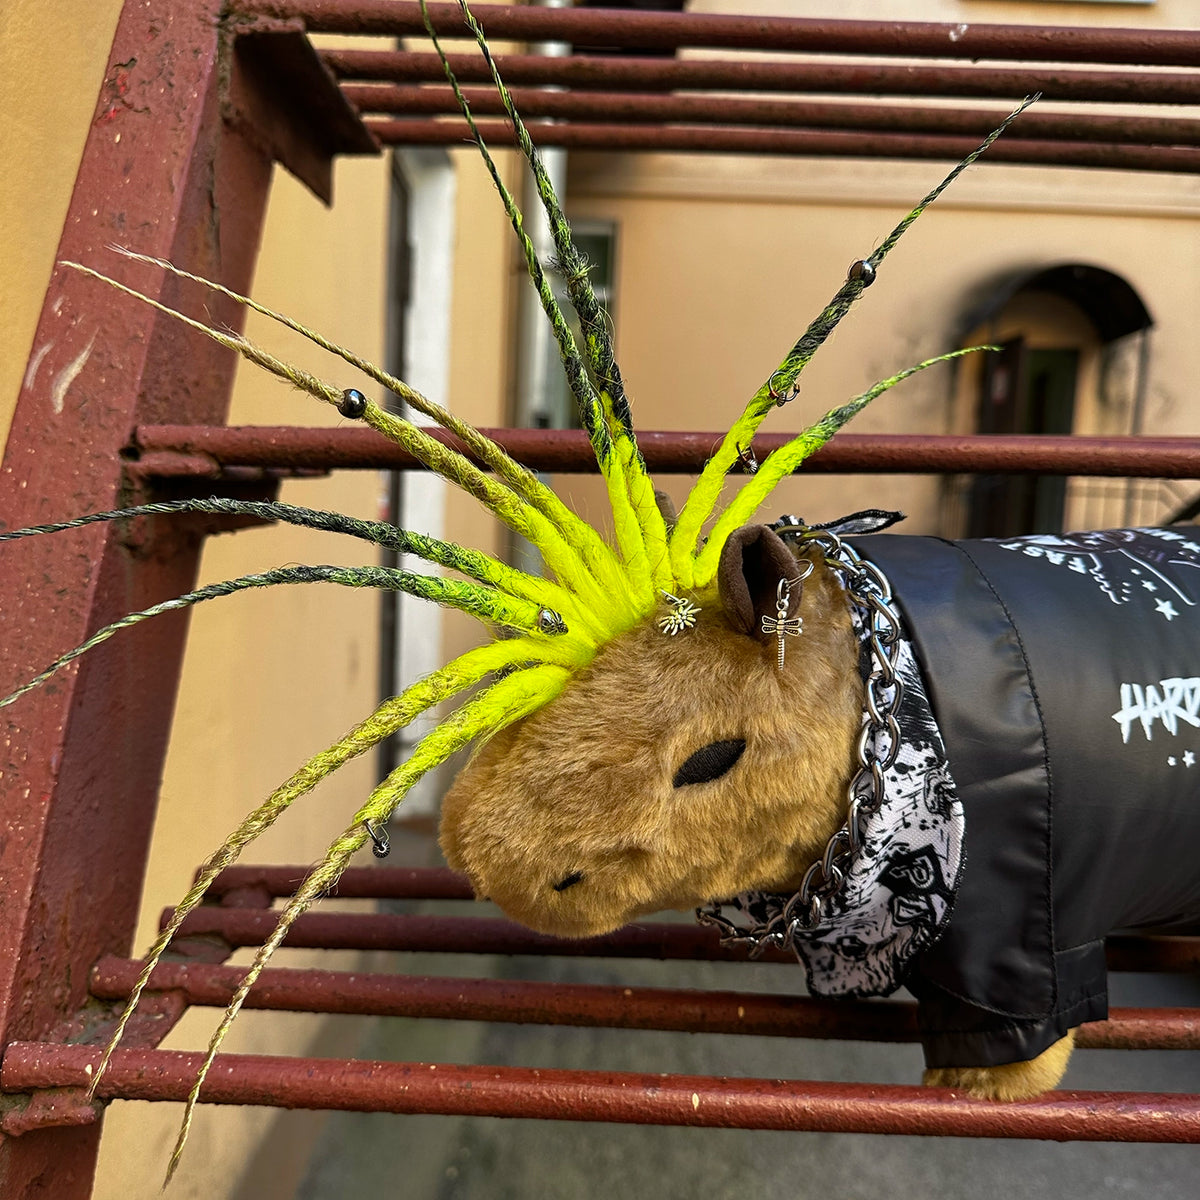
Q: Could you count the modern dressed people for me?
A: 0